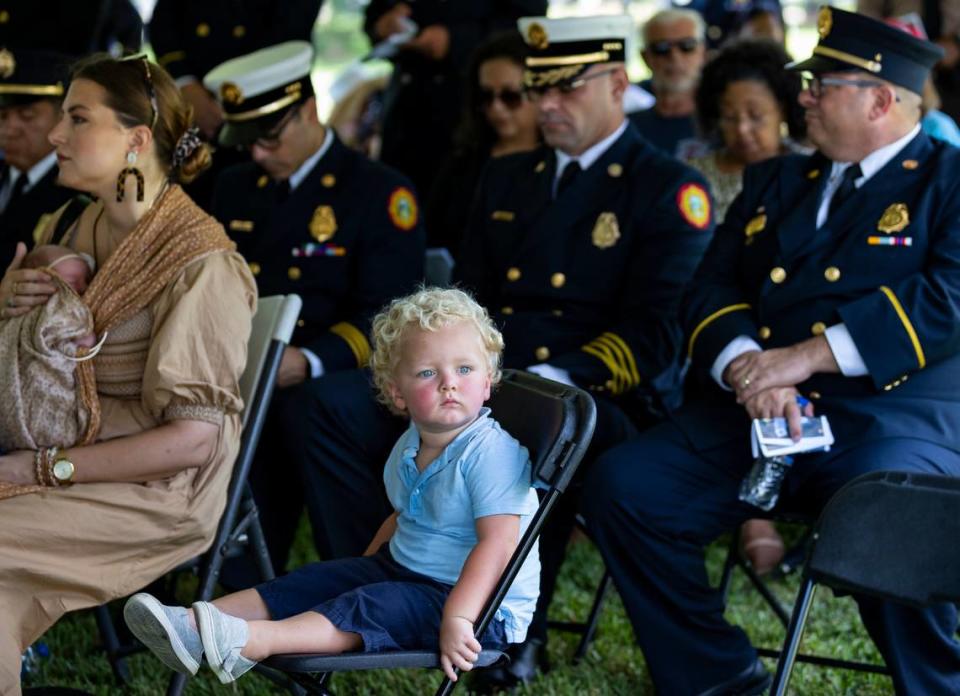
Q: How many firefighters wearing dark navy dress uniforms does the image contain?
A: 4